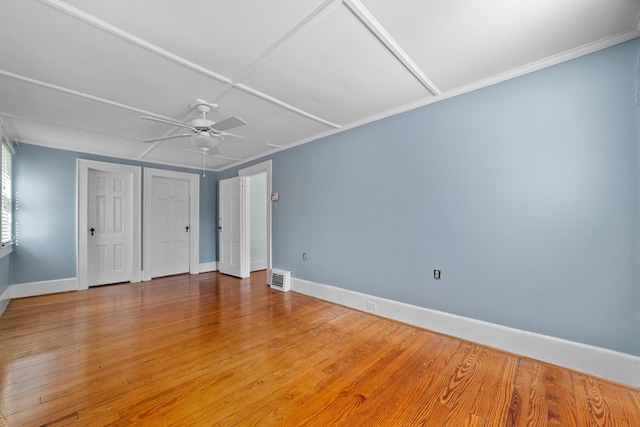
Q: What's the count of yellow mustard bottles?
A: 0